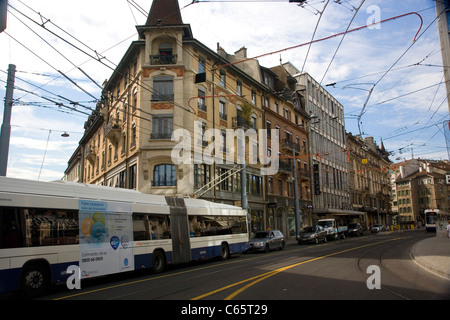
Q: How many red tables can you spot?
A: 0